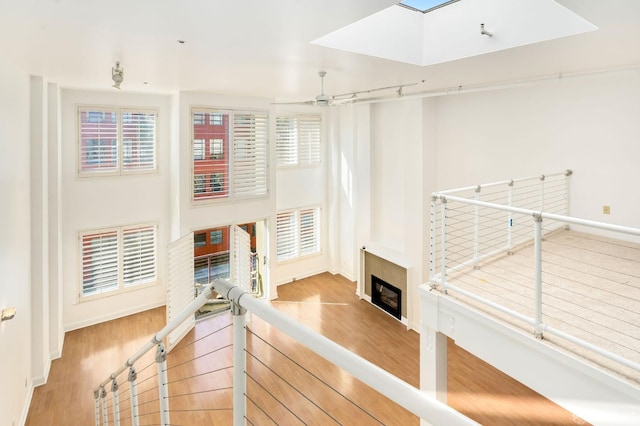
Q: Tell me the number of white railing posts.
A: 13